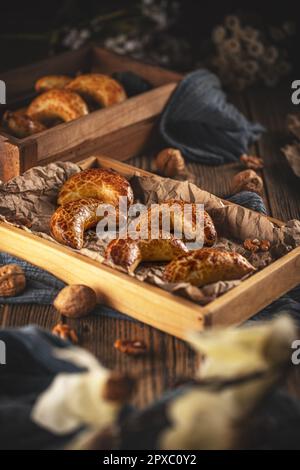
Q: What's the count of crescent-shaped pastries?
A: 9